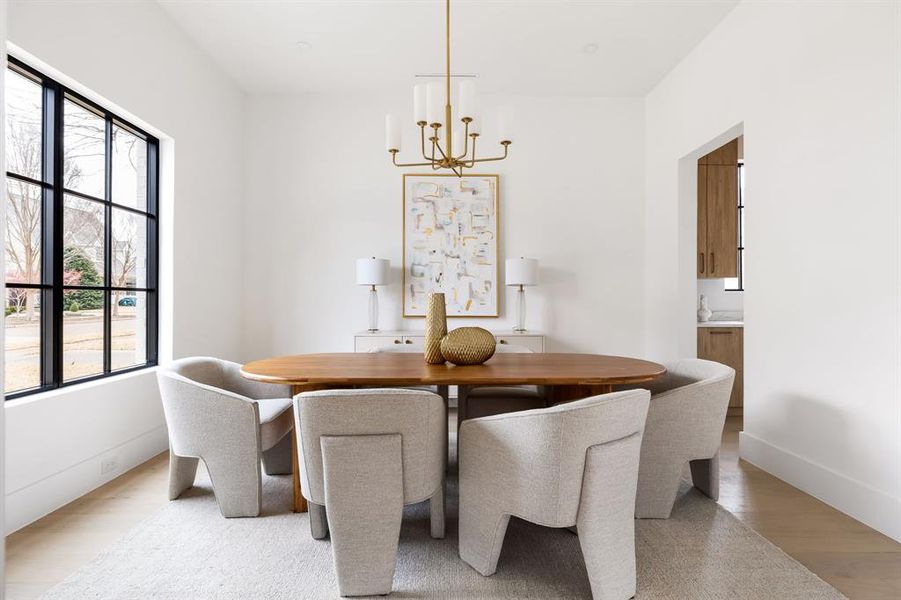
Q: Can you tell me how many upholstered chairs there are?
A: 6